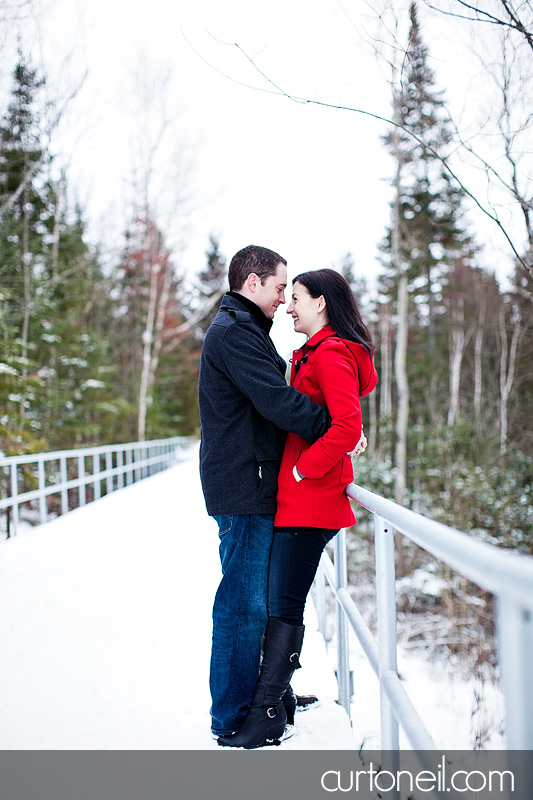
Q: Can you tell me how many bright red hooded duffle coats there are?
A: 1